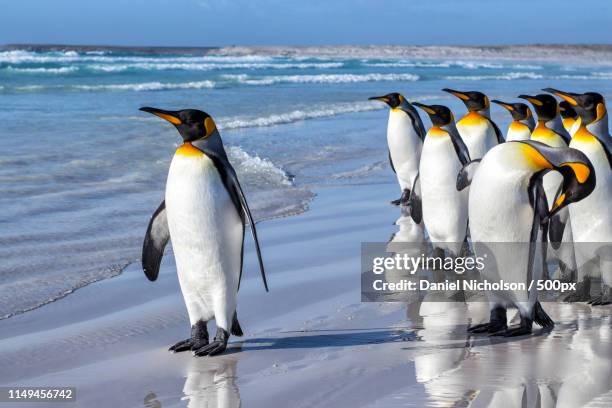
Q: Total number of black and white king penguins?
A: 9